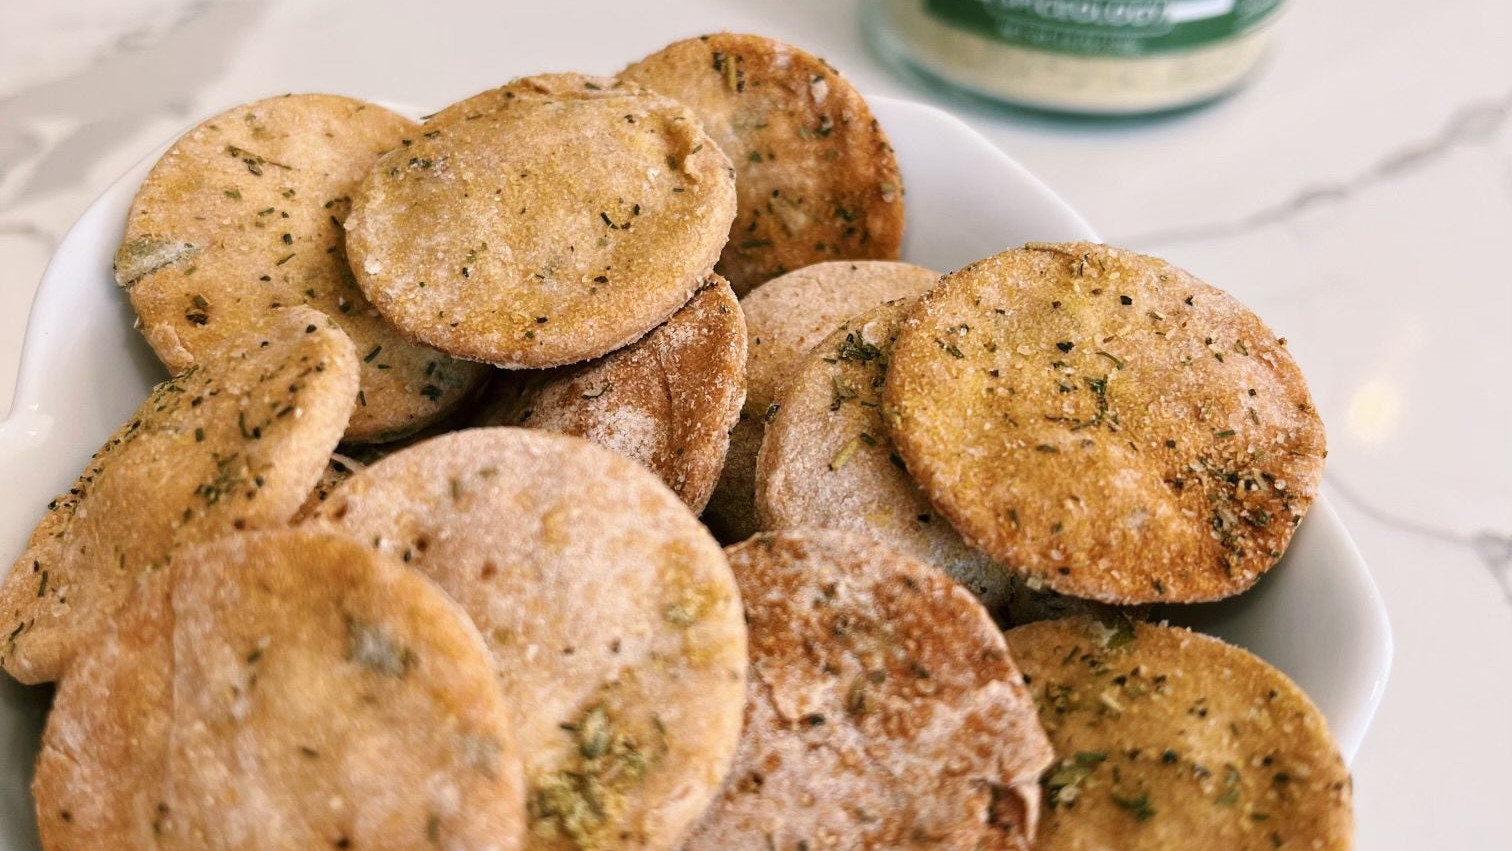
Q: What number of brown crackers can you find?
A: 12